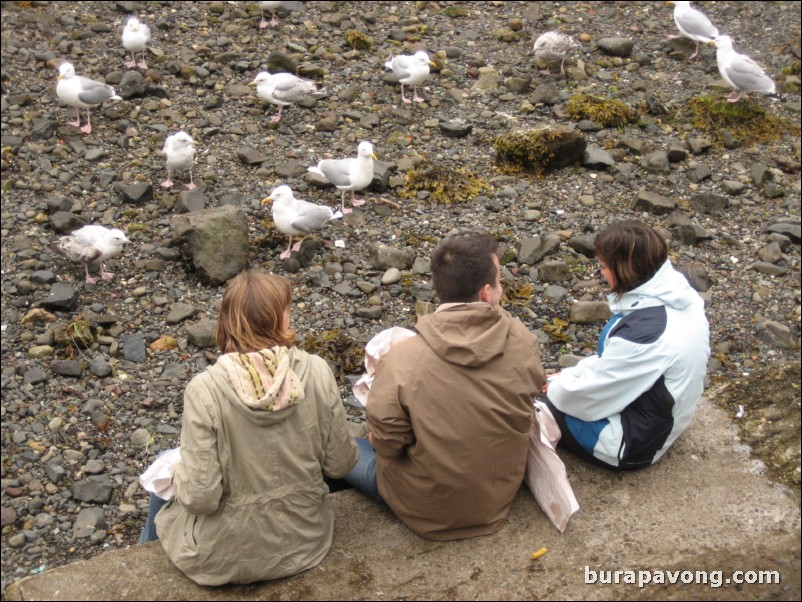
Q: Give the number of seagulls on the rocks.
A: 12